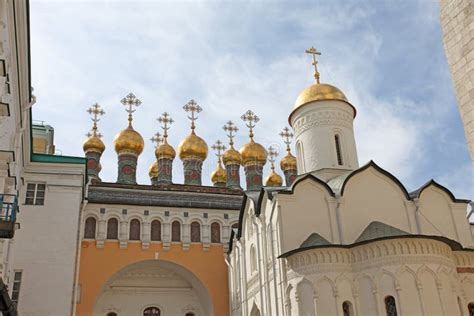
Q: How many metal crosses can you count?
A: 12